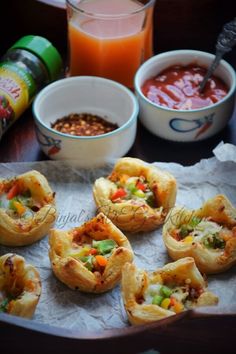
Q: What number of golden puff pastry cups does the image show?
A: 6